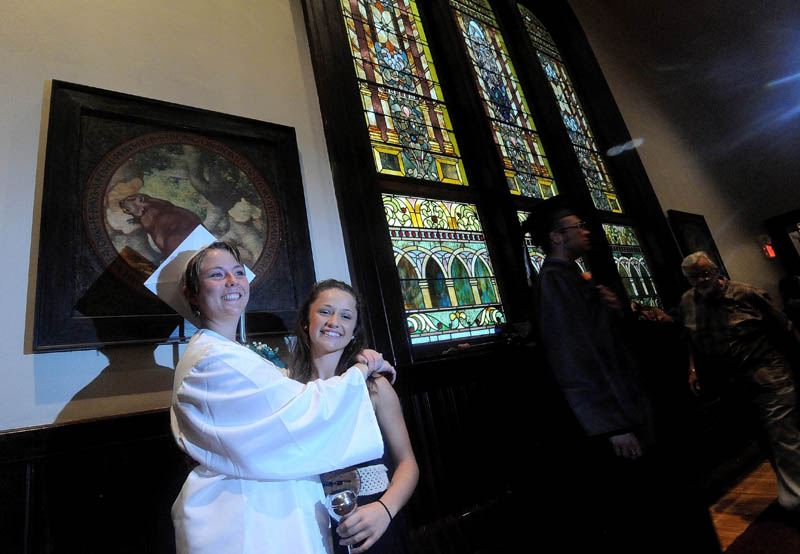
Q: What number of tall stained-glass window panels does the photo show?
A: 3